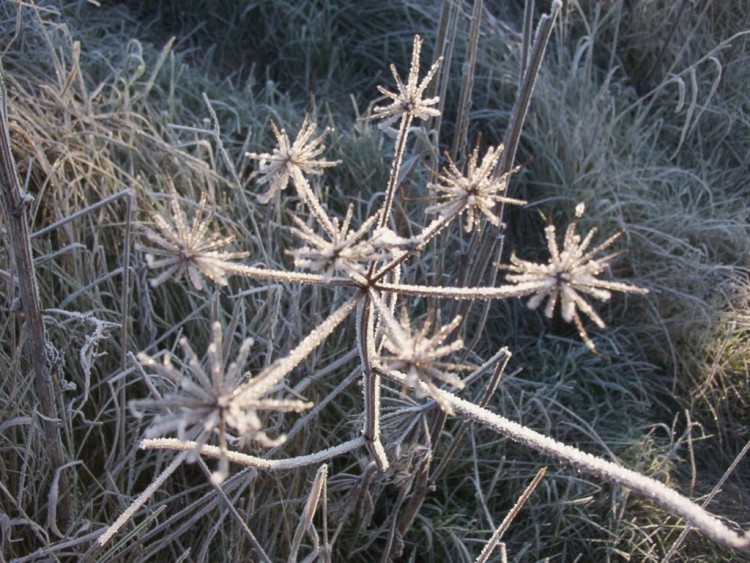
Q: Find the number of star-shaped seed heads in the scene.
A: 8